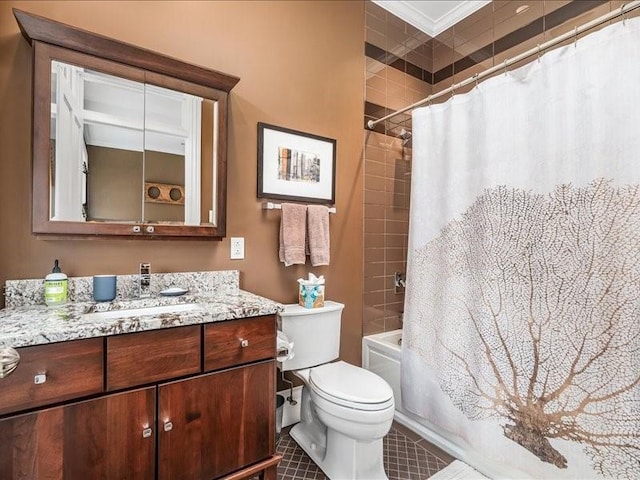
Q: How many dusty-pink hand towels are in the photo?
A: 2